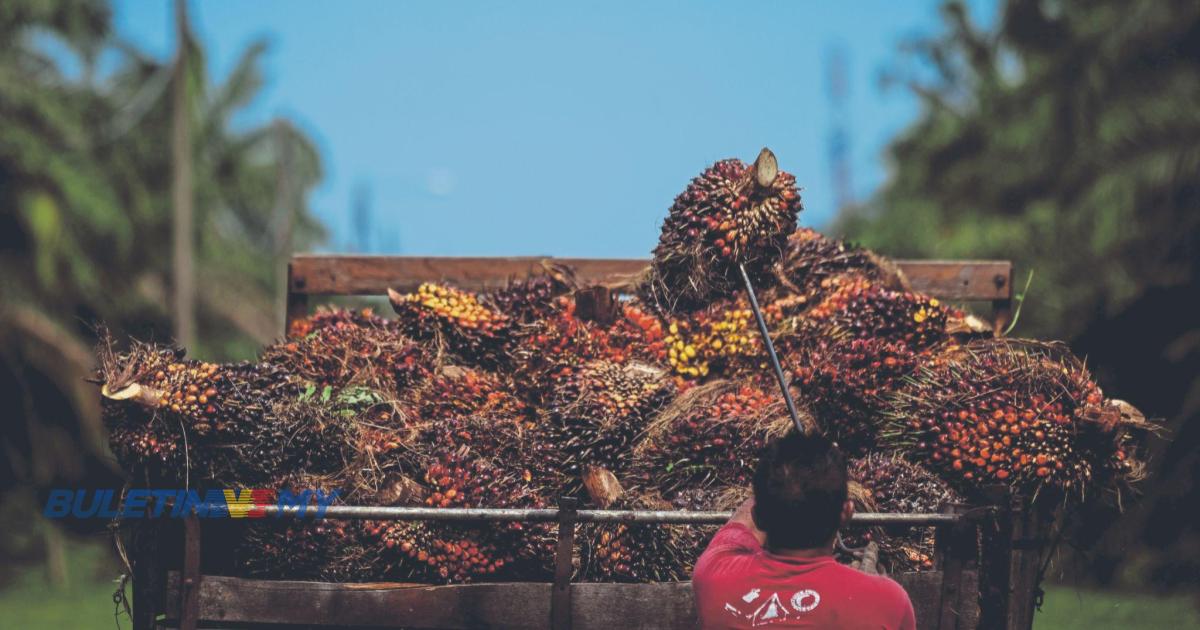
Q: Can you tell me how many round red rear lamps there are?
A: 0